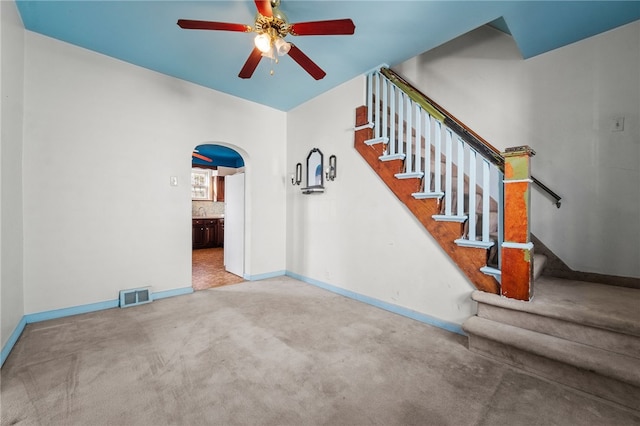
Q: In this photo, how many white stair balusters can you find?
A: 14